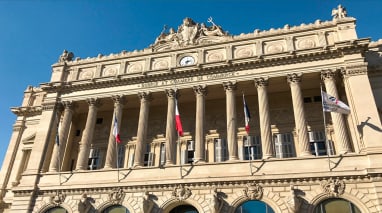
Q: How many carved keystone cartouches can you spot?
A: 5